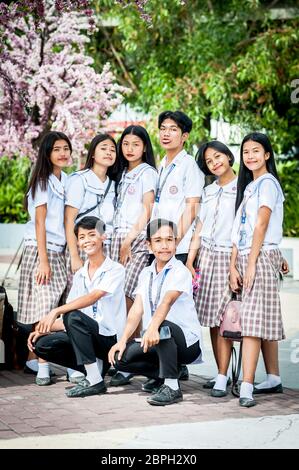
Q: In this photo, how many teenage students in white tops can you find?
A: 8